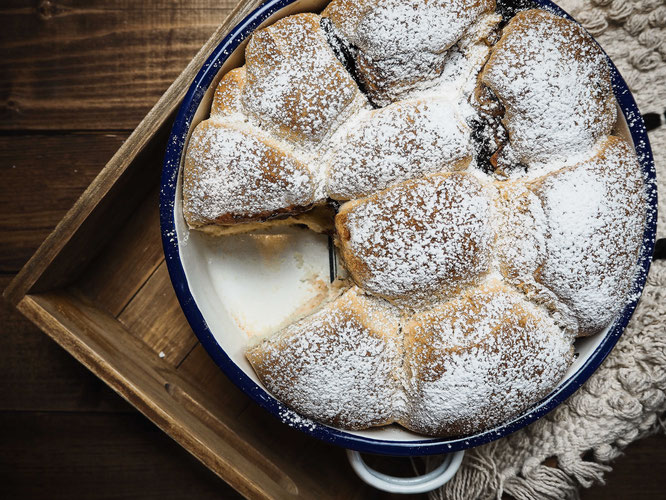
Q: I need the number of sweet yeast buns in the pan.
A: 9